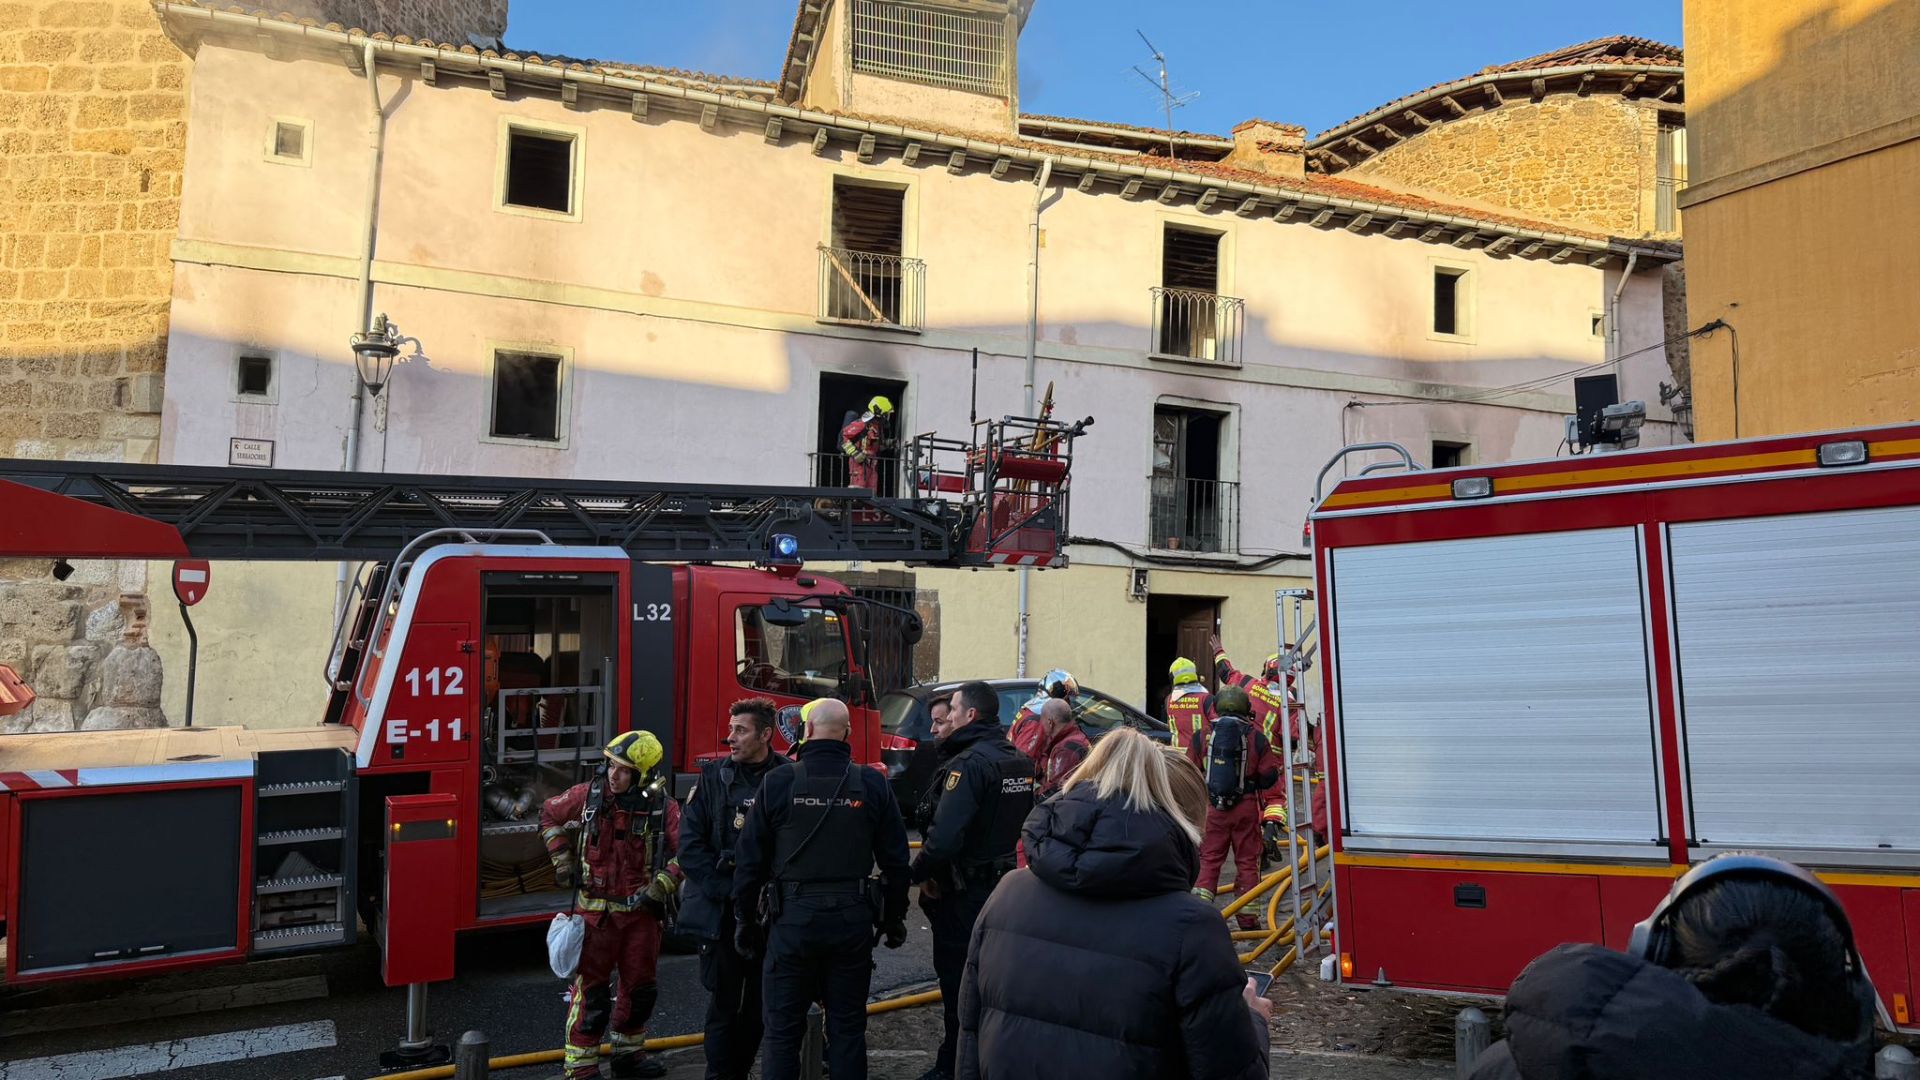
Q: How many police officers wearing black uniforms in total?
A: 4